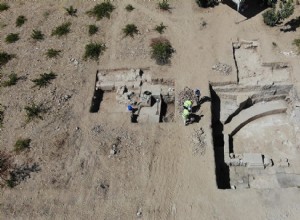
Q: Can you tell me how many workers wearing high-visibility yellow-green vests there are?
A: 2